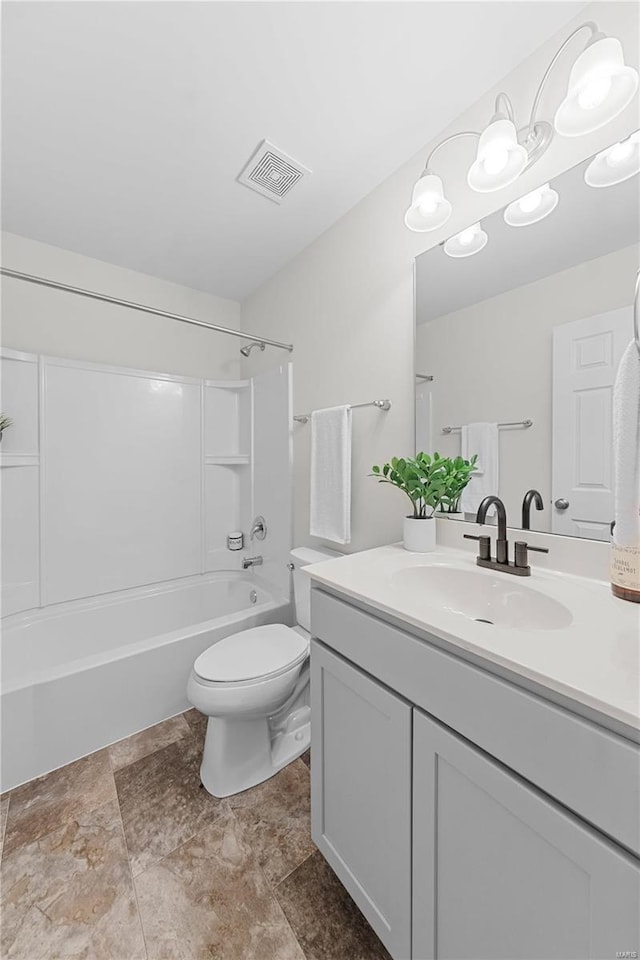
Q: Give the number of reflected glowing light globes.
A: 3